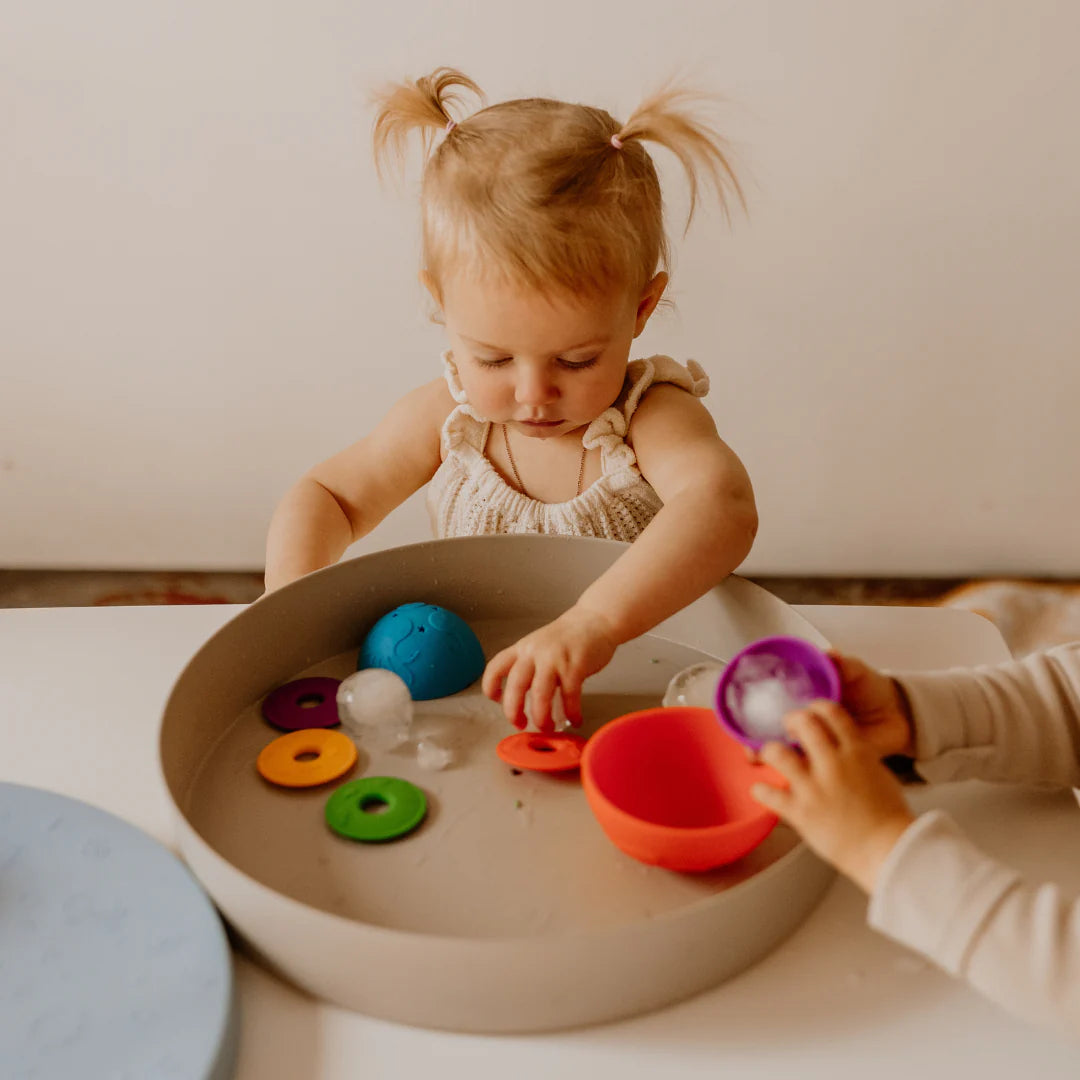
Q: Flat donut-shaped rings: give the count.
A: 4